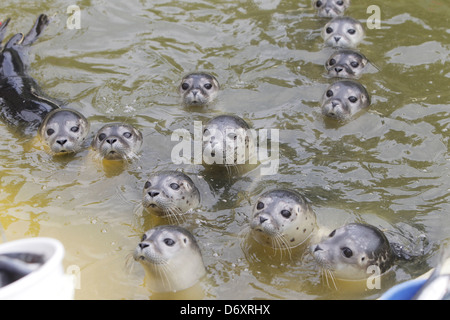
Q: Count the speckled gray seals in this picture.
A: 12